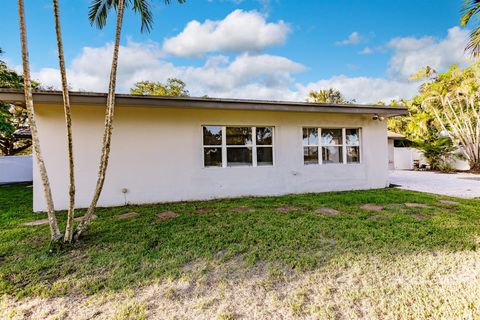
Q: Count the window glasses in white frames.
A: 12